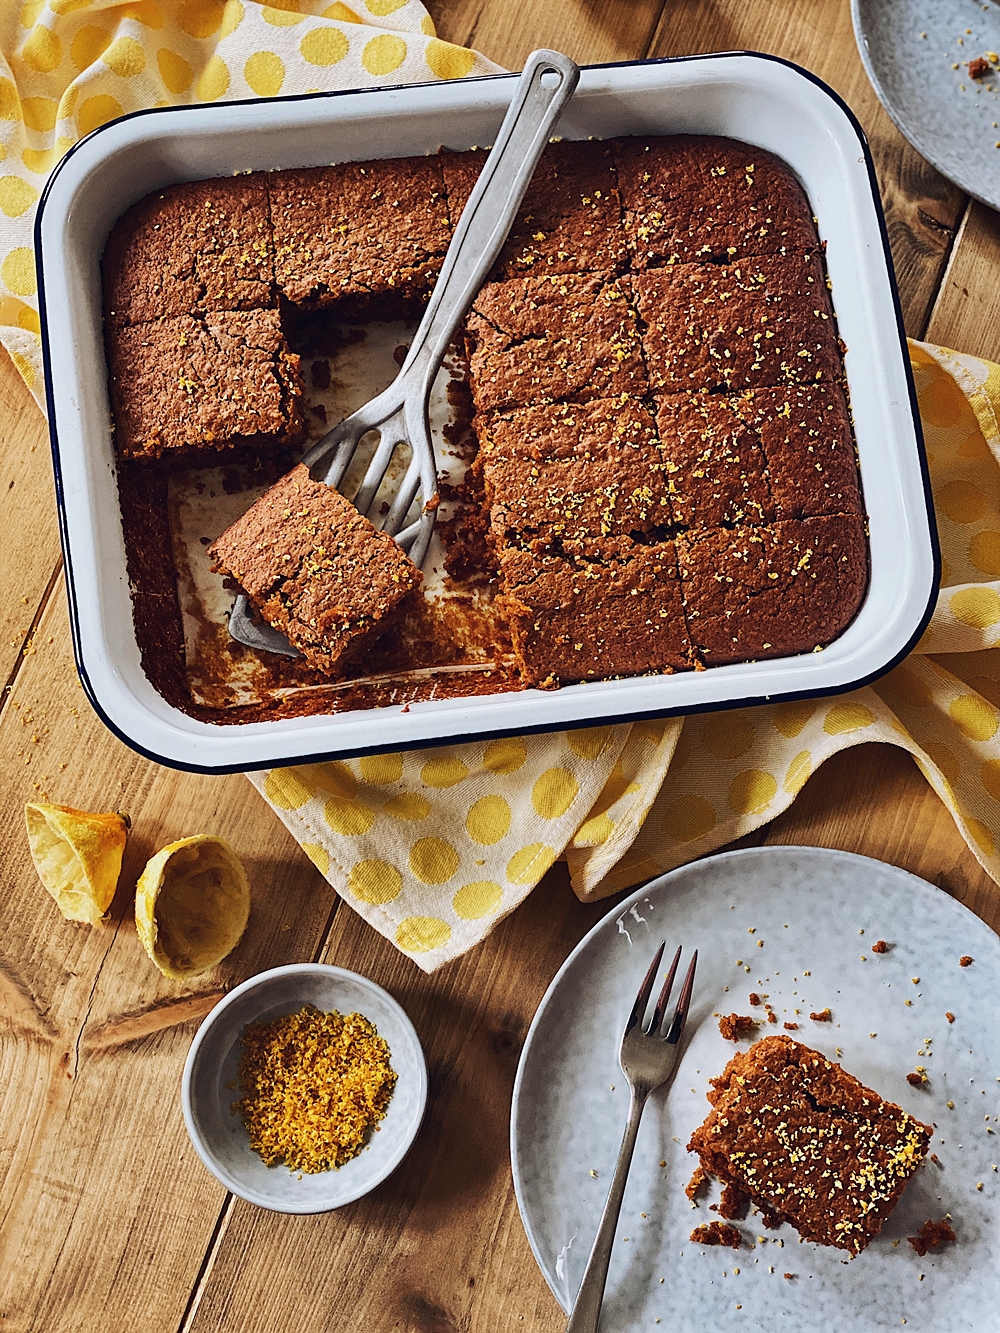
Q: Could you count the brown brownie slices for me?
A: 13